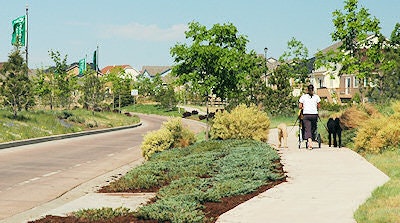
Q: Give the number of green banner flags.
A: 3